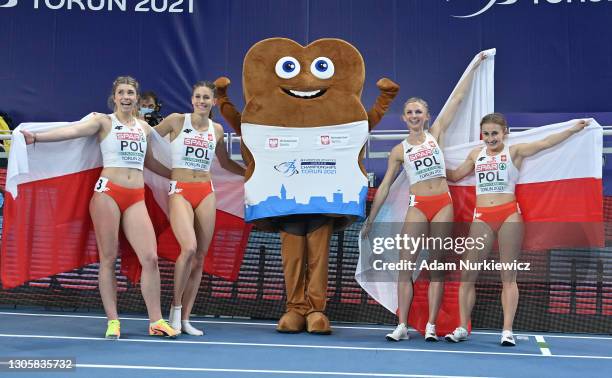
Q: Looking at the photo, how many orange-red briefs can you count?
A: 4